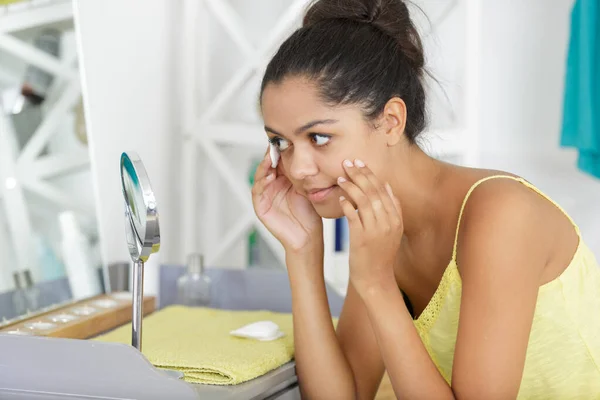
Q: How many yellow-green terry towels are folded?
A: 1